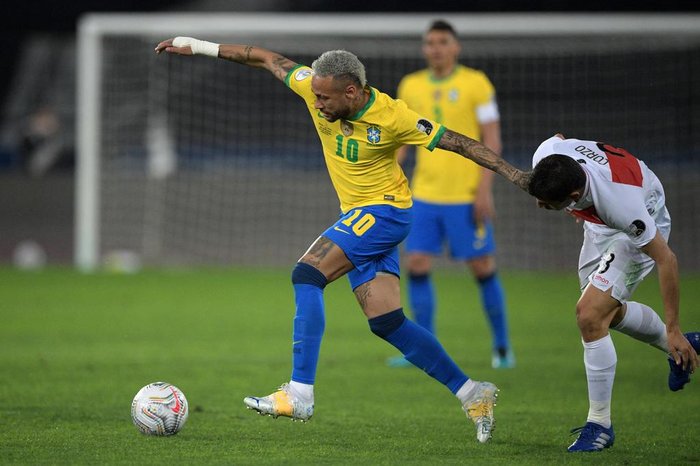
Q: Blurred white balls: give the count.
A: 2